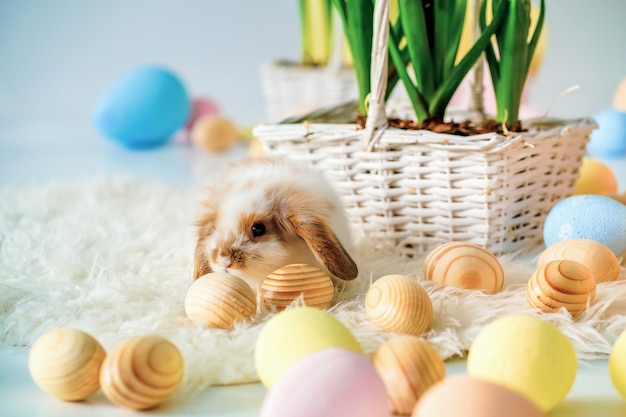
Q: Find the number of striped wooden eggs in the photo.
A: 9